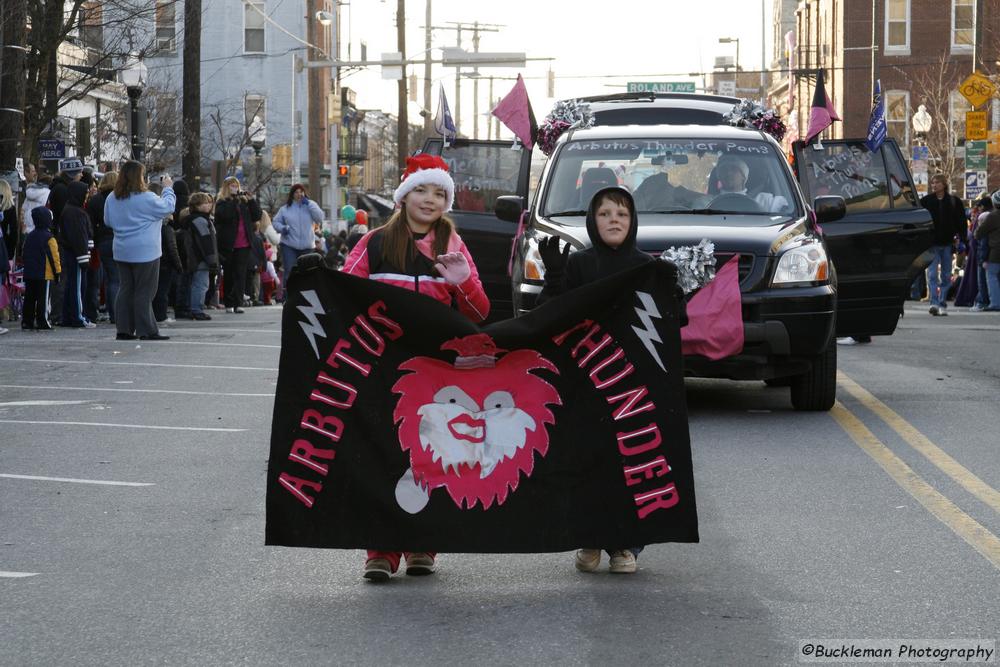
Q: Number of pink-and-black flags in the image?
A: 2